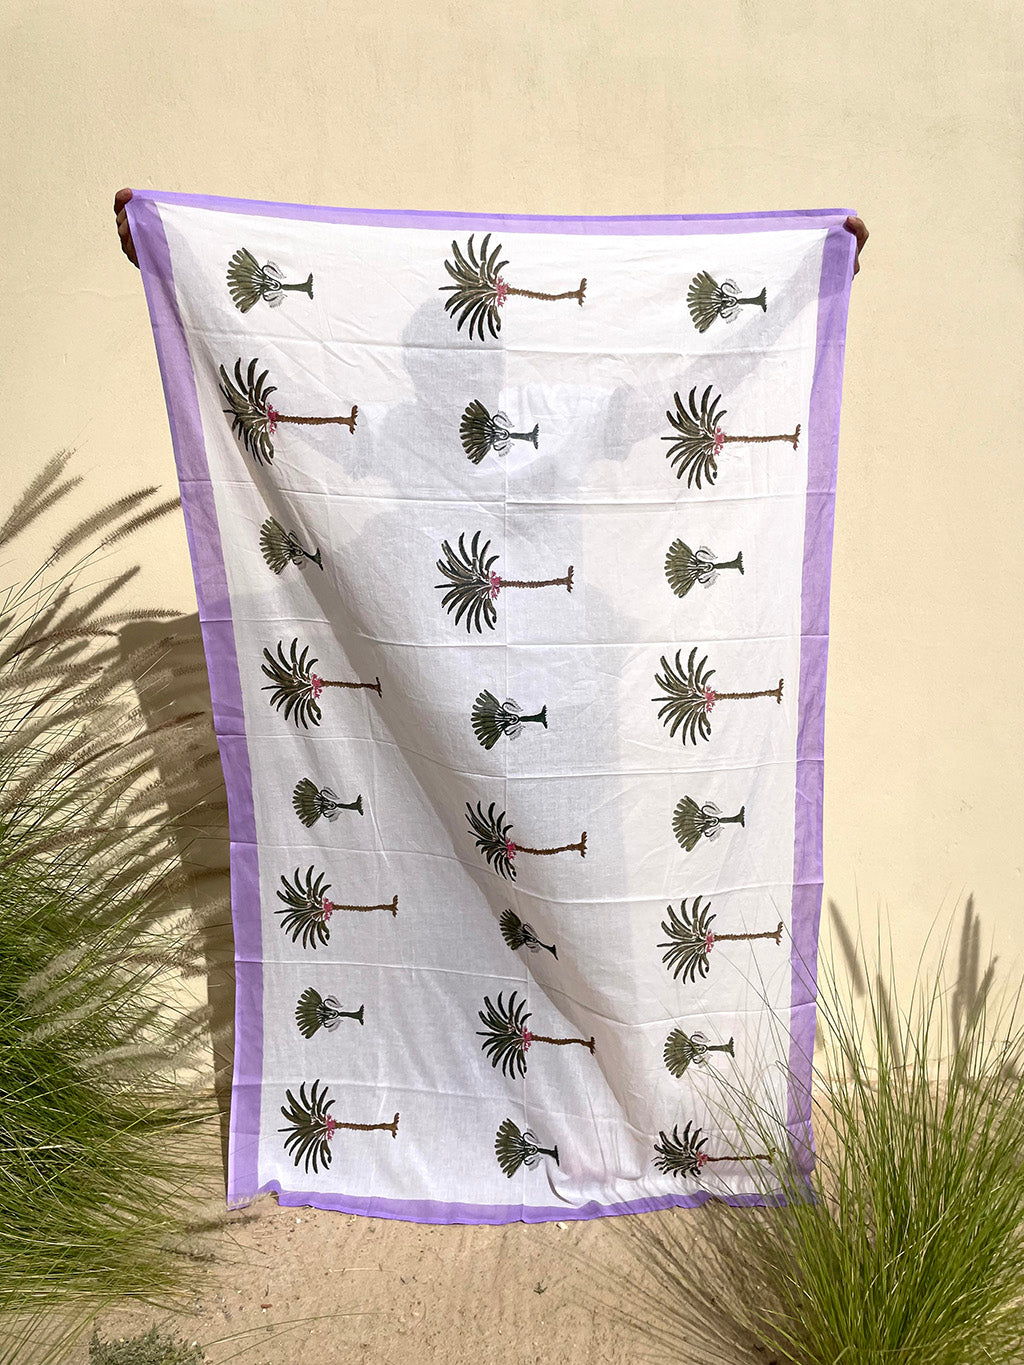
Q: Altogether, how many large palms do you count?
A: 12